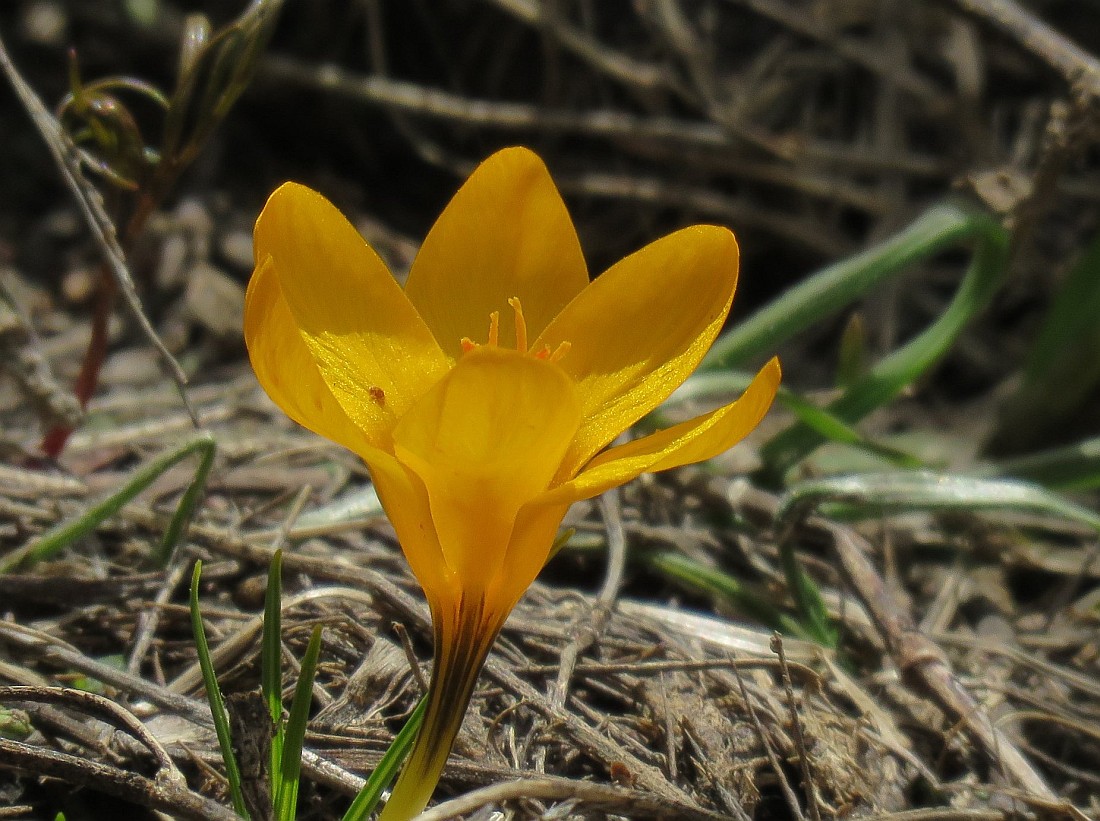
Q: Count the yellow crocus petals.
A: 6